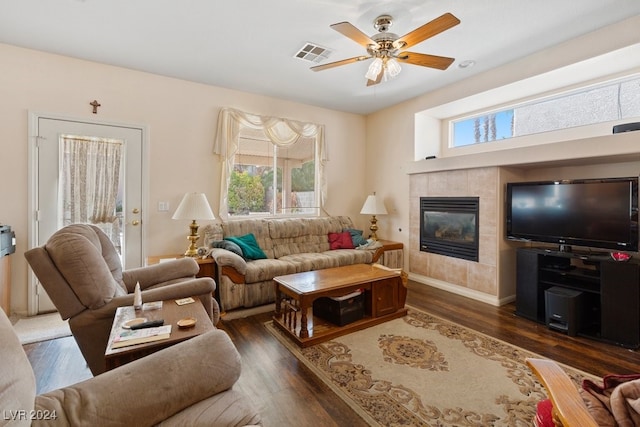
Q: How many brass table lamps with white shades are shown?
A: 2